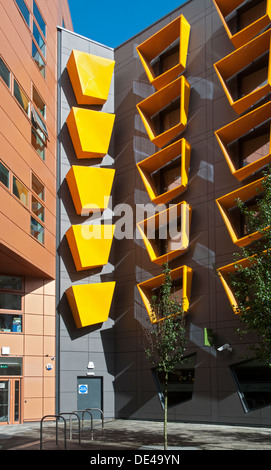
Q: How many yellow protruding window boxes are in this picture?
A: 15